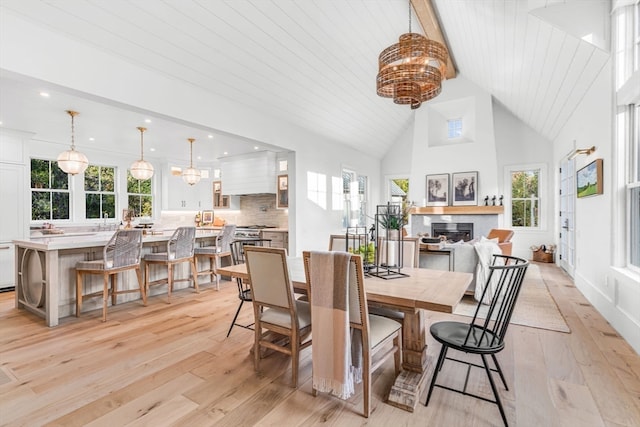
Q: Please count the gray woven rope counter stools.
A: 3